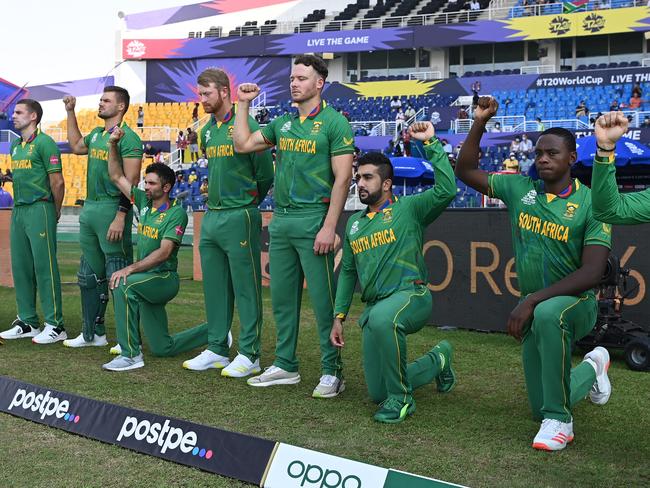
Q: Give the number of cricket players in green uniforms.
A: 8